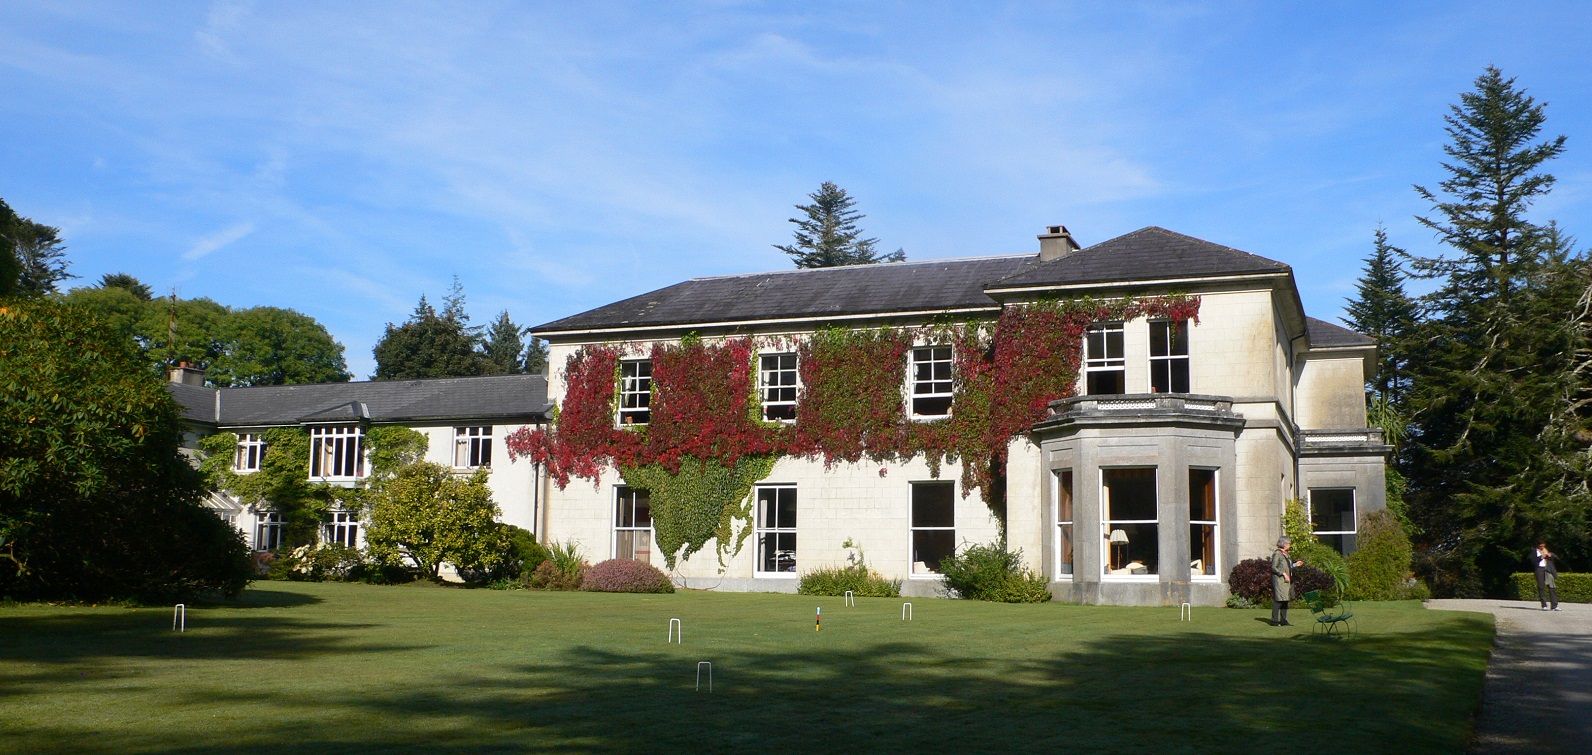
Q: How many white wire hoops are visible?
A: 6